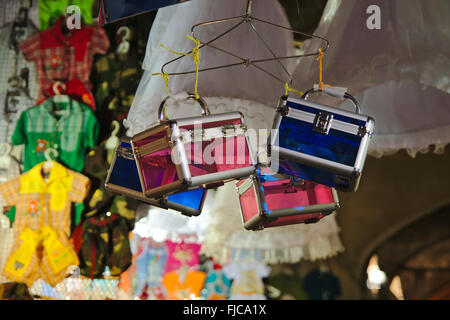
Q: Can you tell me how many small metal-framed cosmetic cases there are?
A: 4